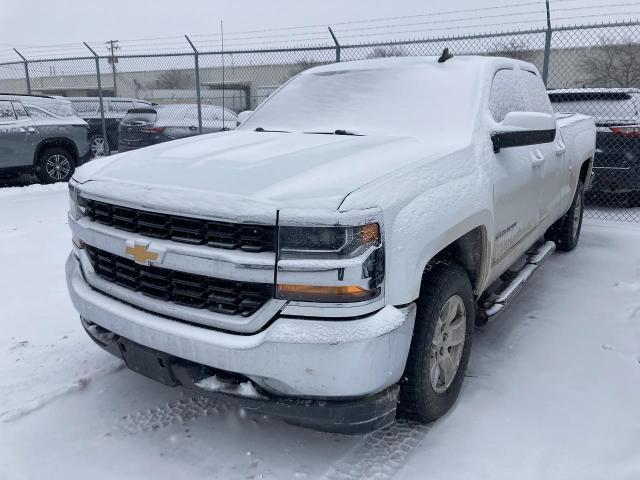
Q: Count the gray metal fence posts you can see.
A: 5